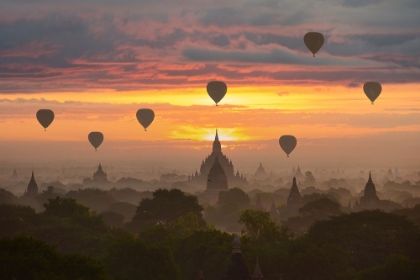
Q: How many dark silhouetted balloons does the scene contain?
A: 7